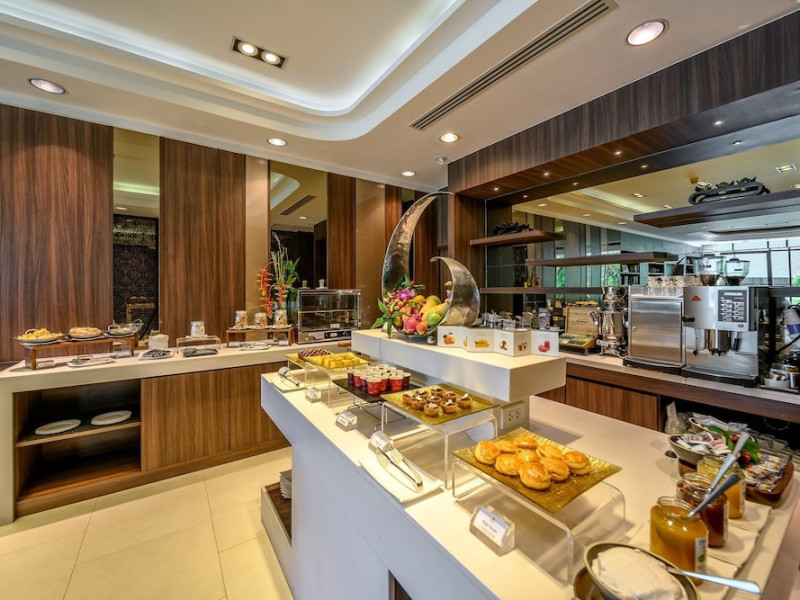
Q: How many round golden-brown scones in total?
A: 9